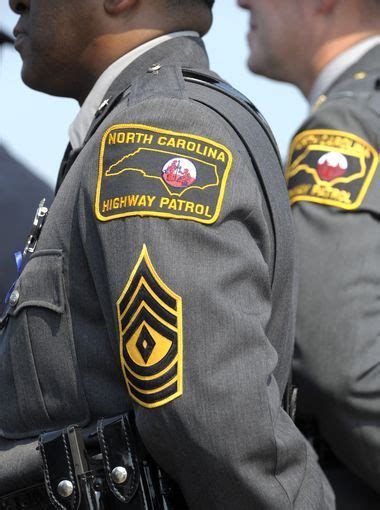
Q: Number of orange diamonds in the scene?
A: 1